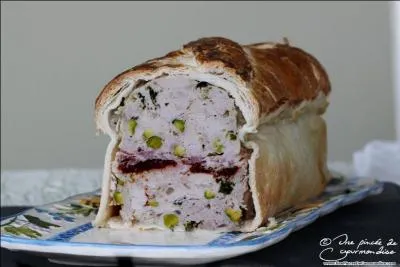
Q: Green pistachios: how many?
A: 12